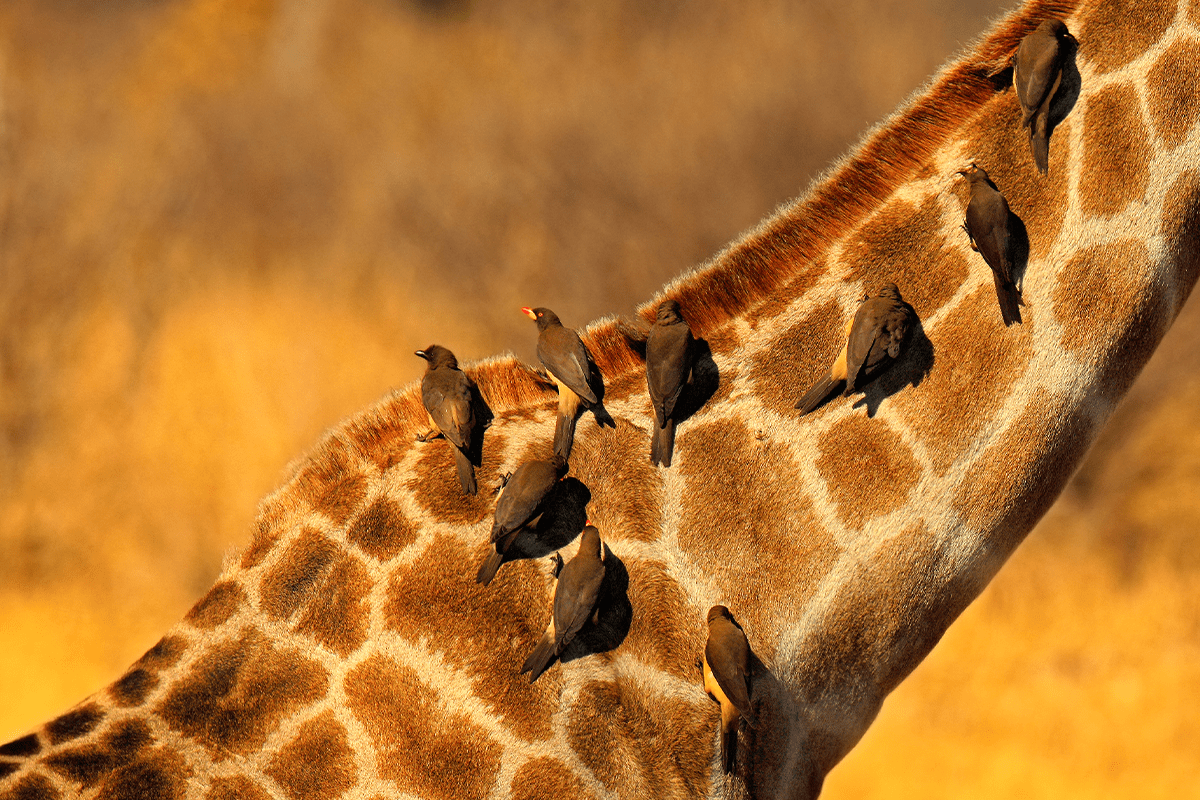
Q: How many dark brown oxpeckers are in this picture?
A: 9